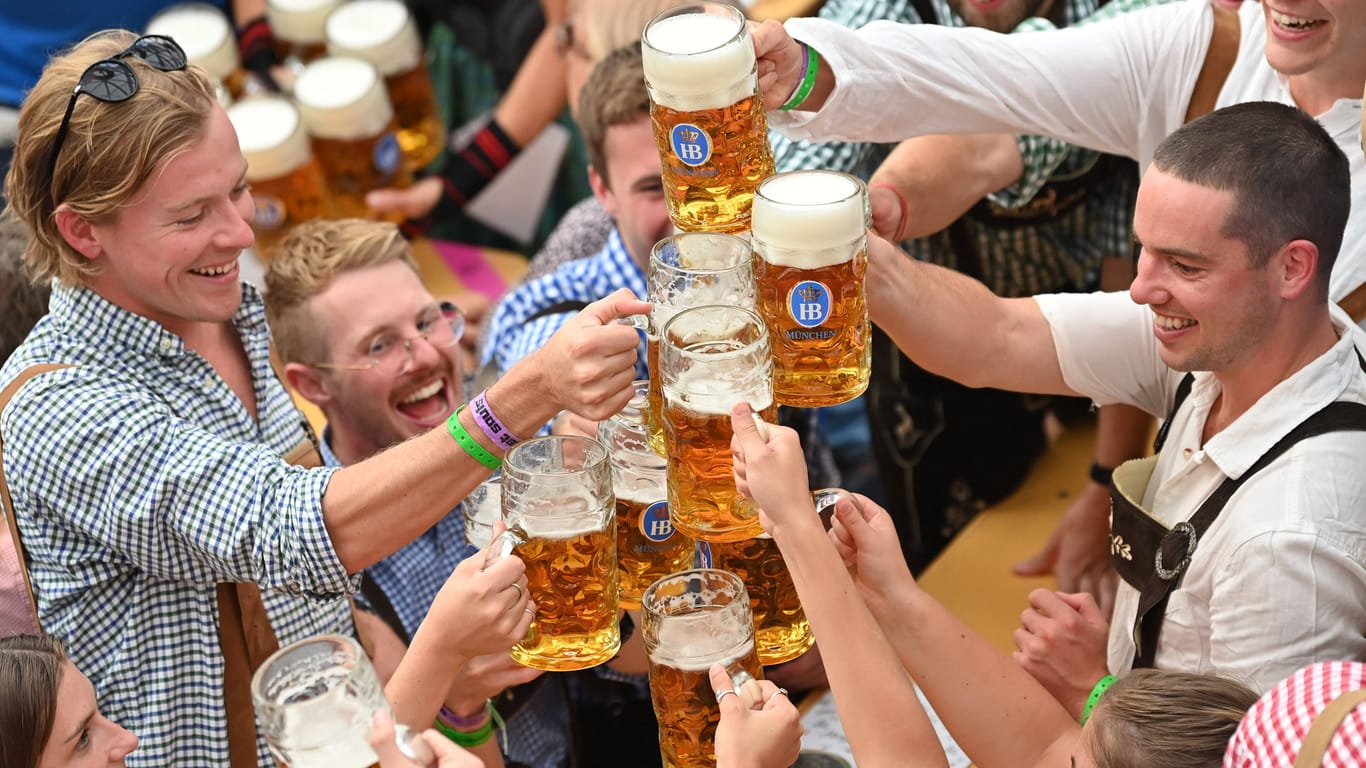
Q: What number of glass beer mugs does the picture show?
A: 15